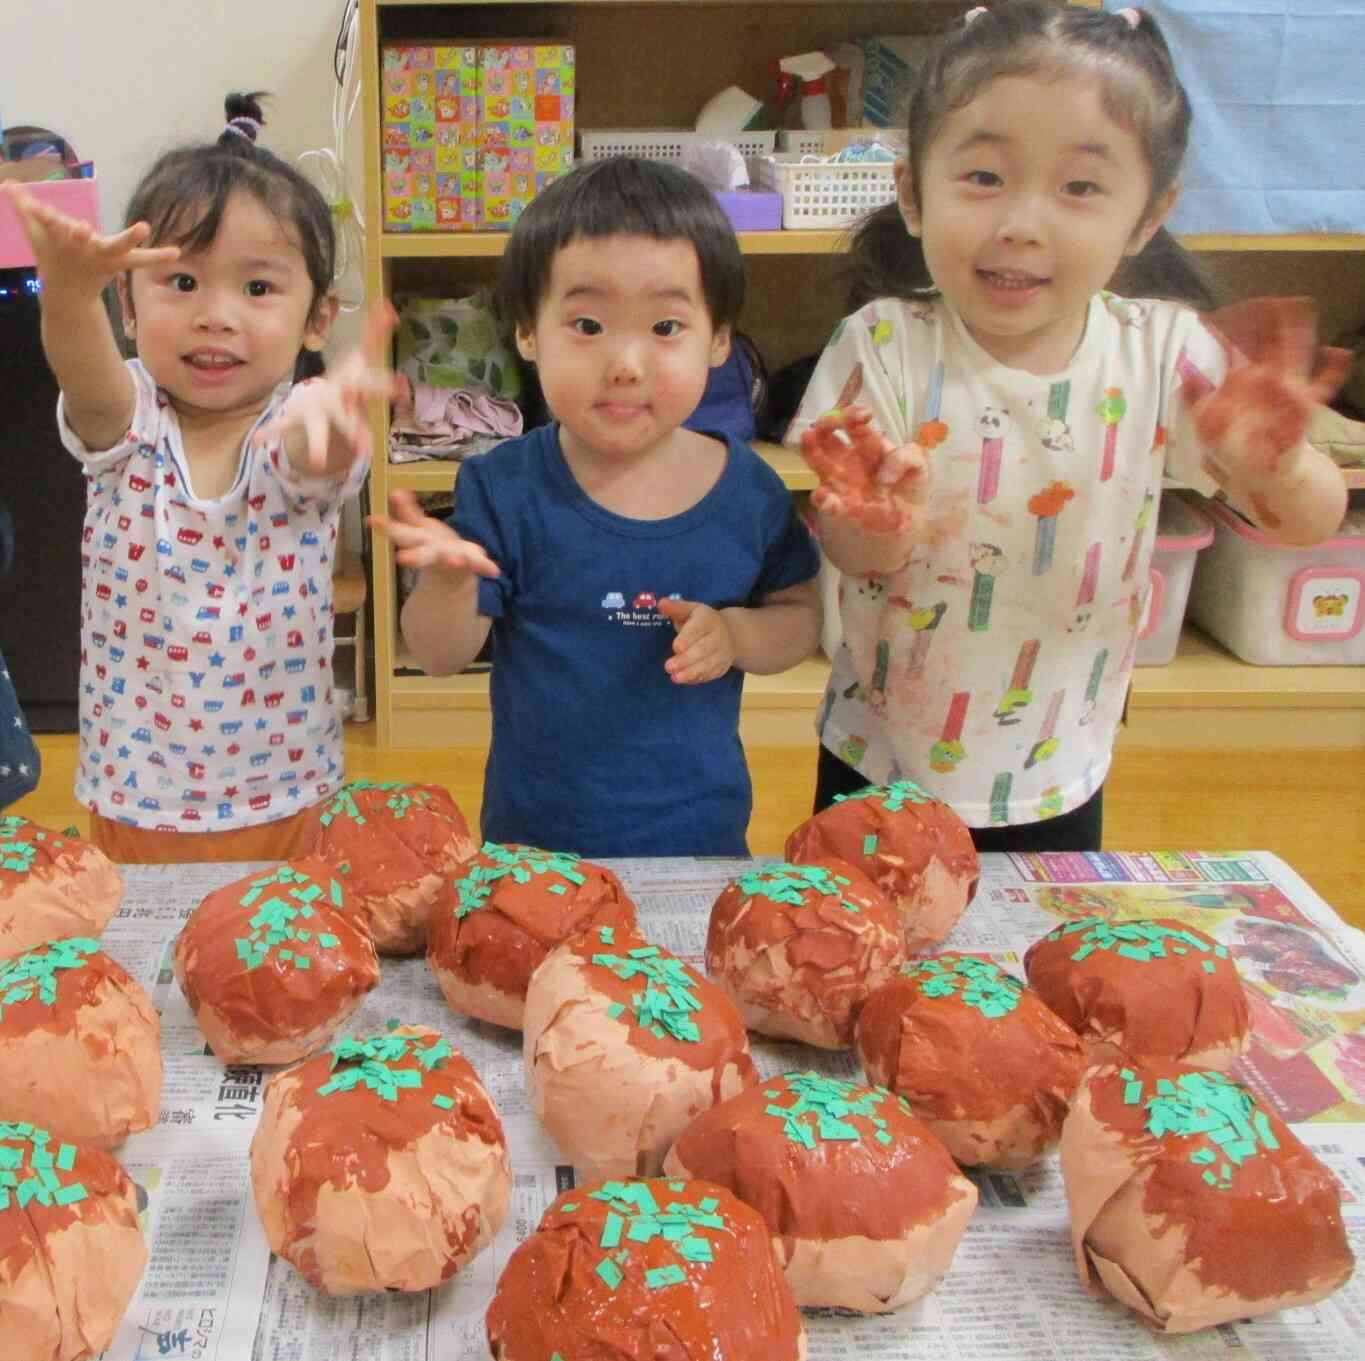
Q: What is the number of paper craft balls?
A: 15